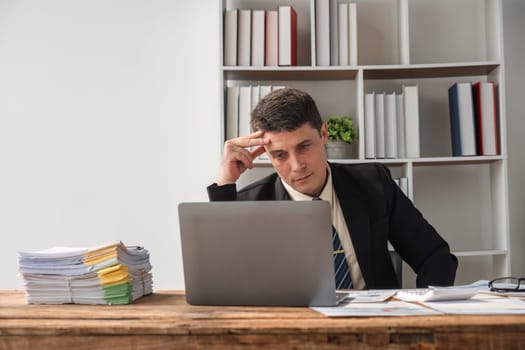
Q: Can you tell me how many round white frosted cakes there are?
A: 0